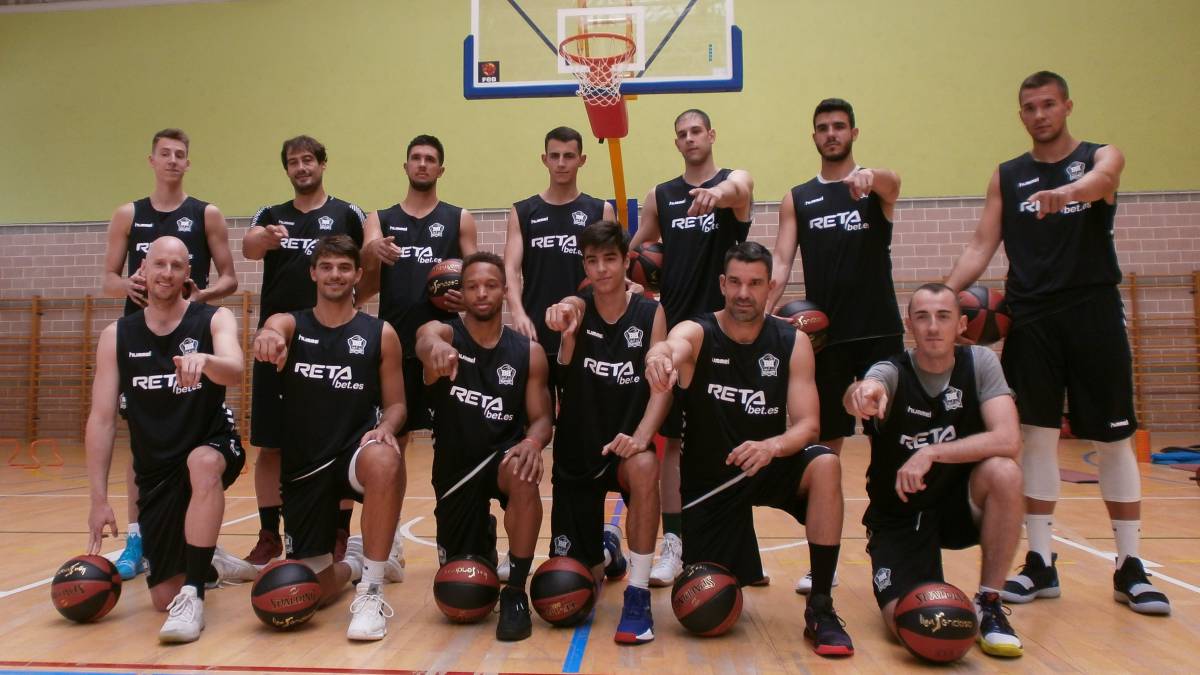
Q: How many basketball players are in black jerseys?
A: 13